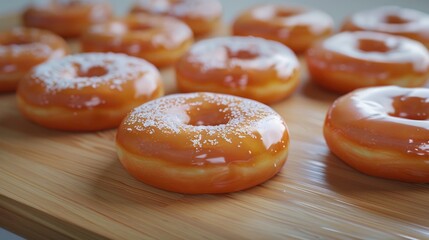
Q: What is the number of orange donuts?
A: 11